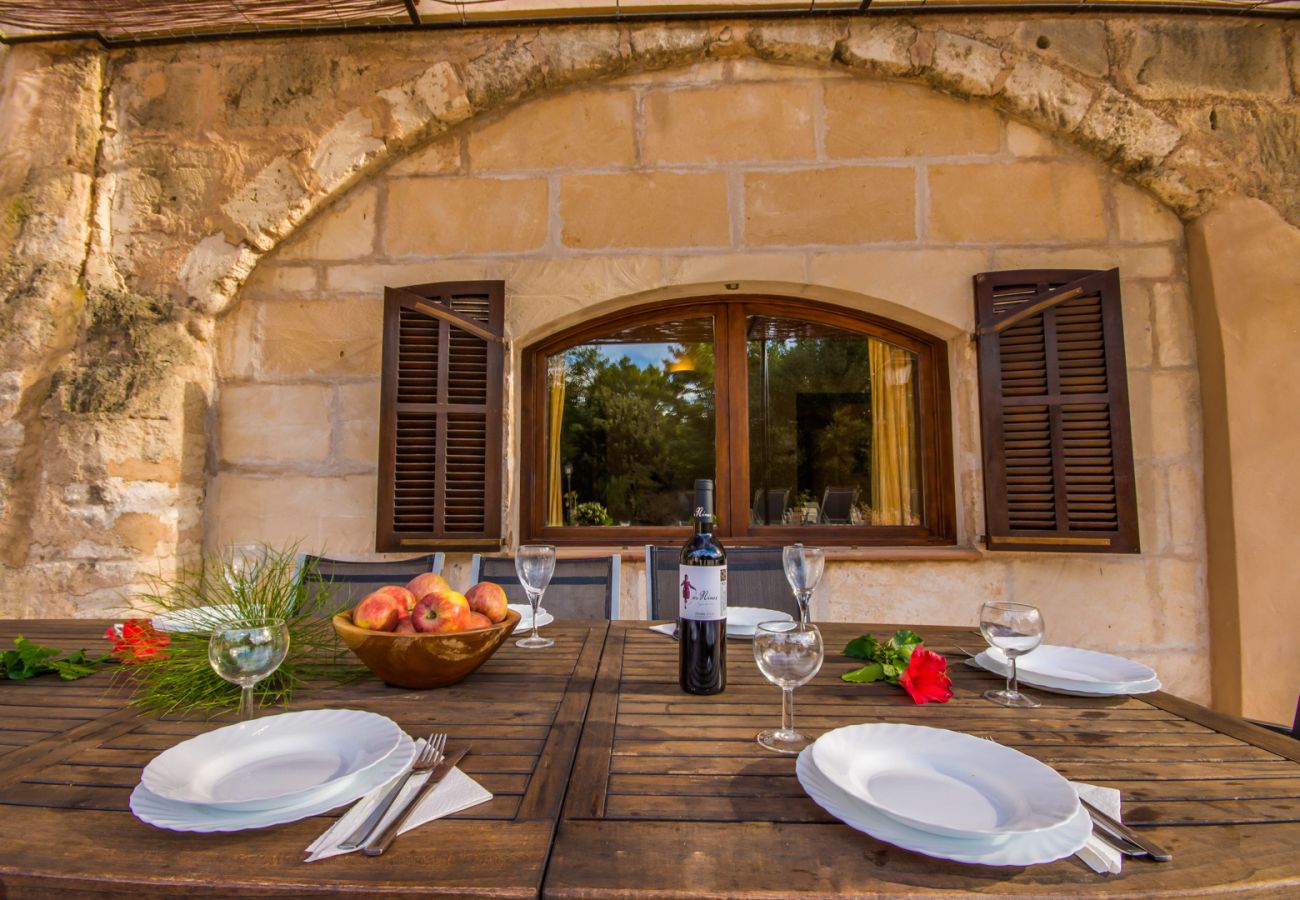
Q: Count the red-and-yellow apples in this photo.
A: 7